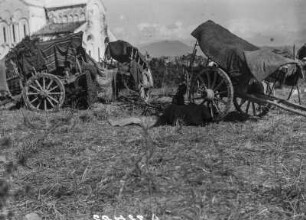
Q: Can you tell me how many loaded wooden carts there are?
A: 3